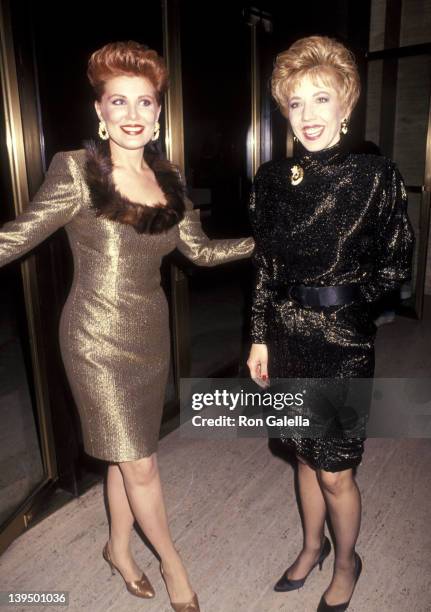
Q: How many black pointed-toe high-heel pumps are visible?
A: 2